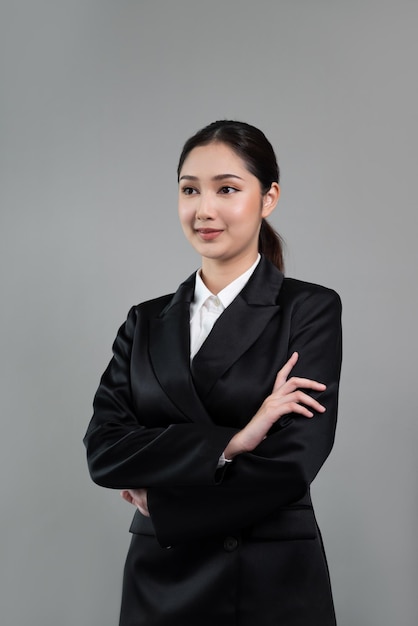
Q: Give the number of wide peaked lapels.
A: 2